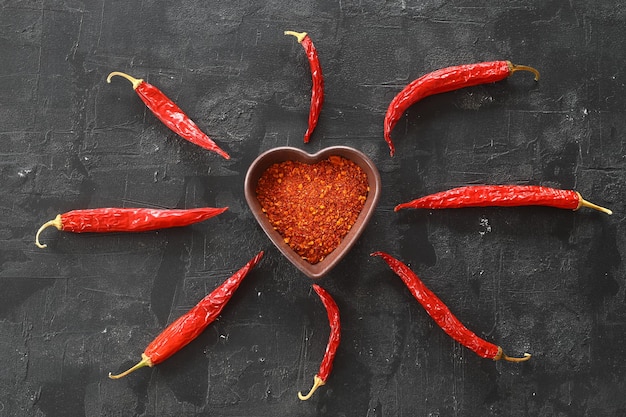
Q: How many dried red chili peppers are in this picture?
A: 8